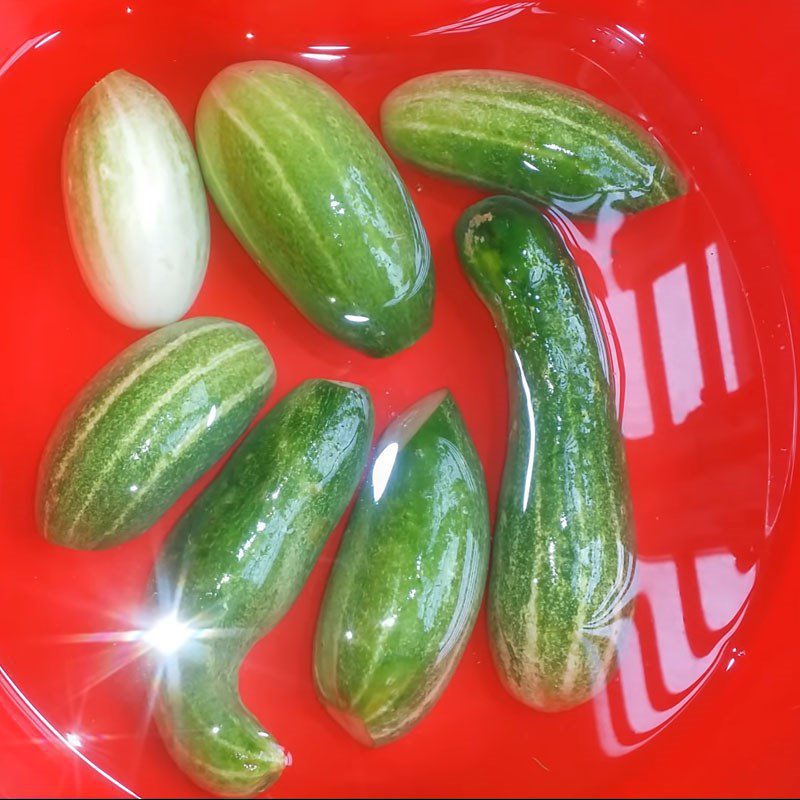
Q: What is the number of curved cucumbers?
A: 2